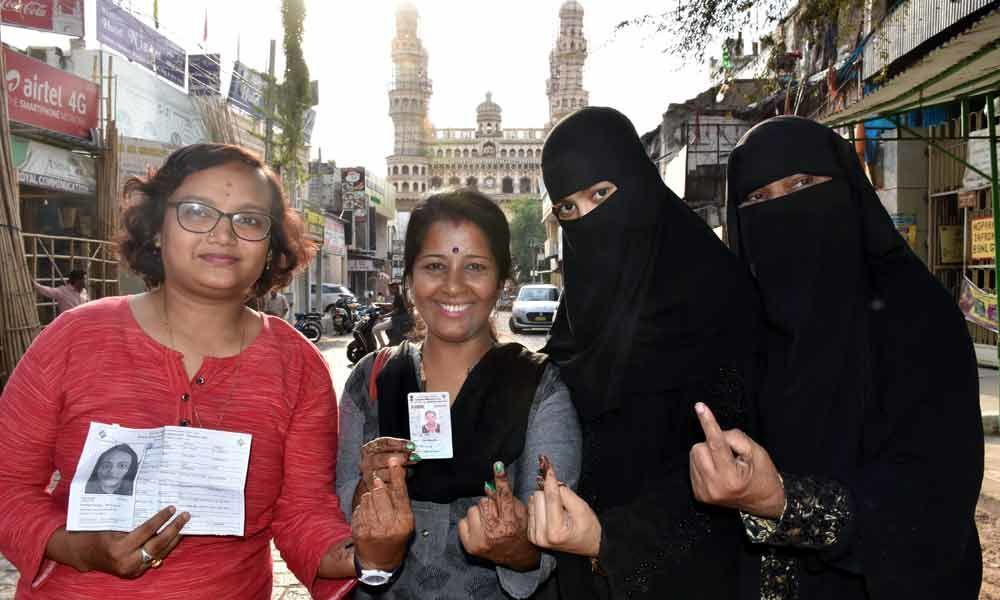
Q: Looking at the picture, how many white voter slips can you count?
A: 1